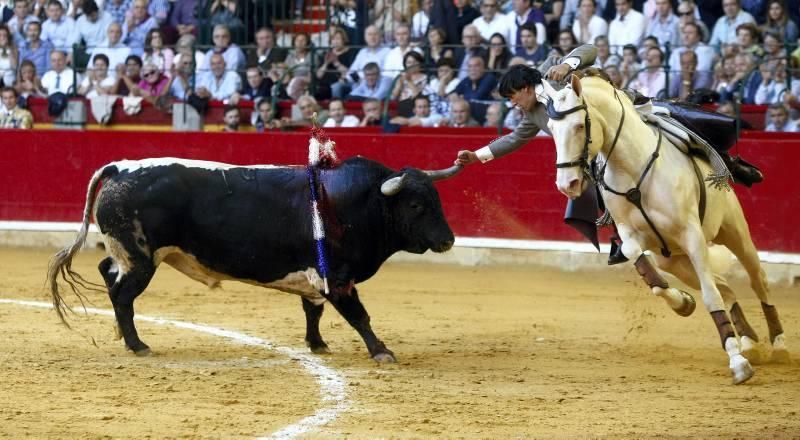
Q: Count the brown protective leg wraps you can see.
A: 4